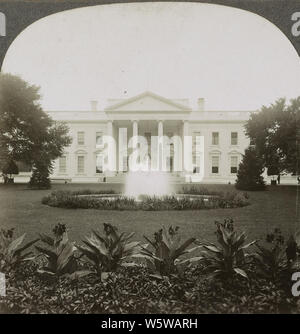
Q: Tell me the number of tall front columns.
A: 4